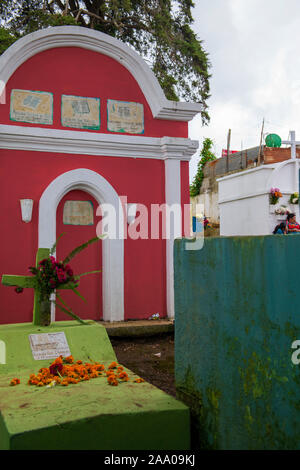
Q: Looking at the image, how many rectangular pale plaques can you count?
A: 5